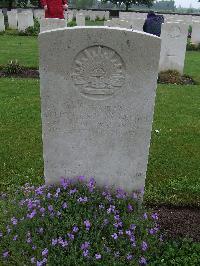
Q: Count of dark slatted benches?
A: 0